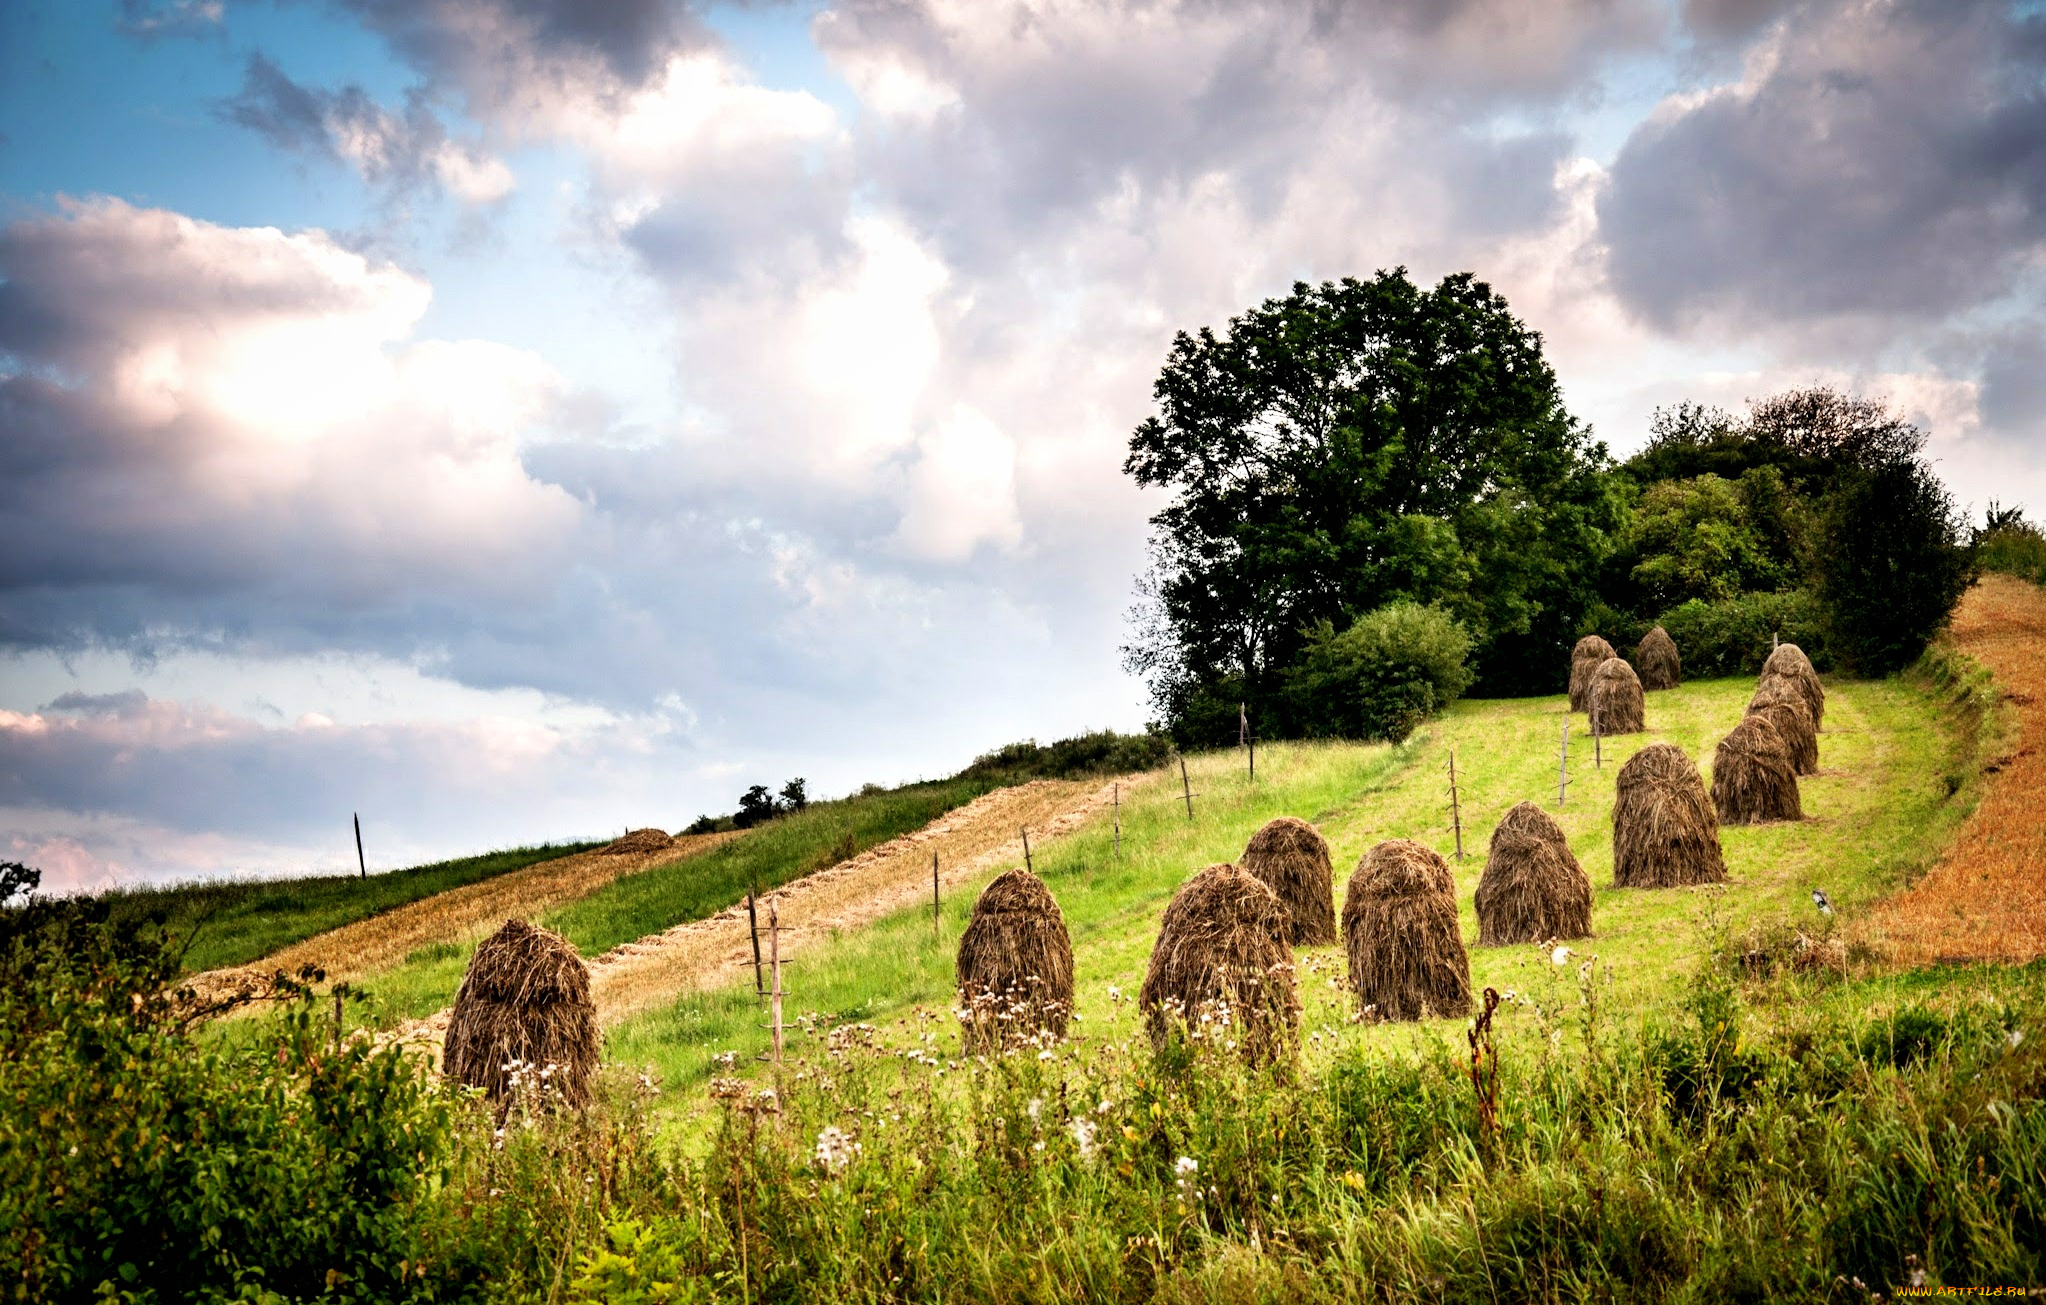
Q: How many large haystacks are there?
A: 13